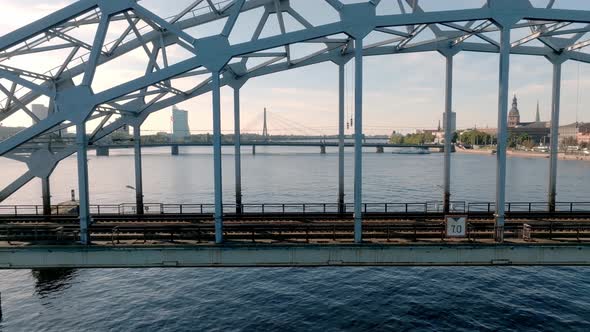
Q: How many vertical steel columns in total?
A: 10